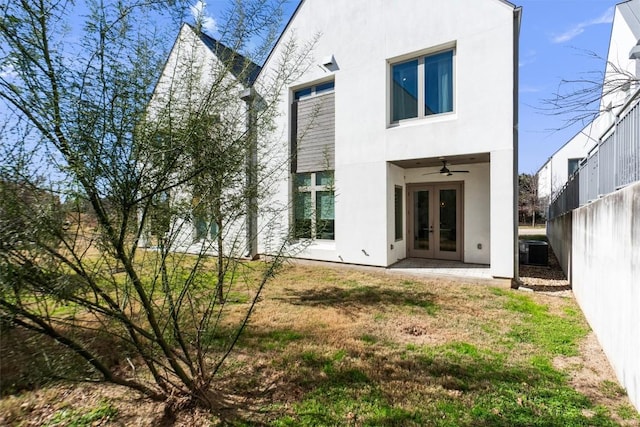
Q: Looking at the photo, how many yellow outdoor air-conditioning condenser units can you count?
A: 0